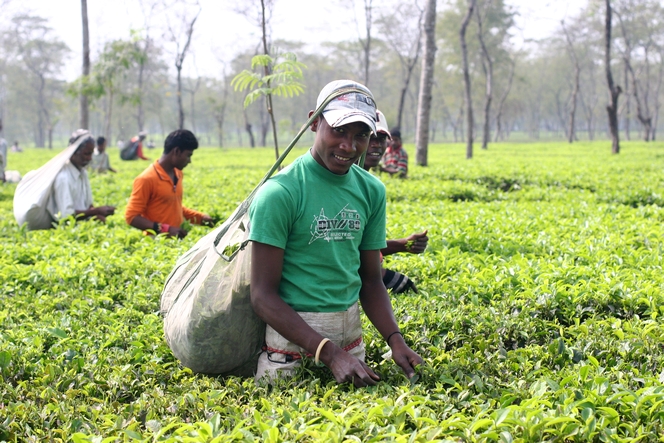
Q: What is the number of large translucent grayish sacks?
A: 2